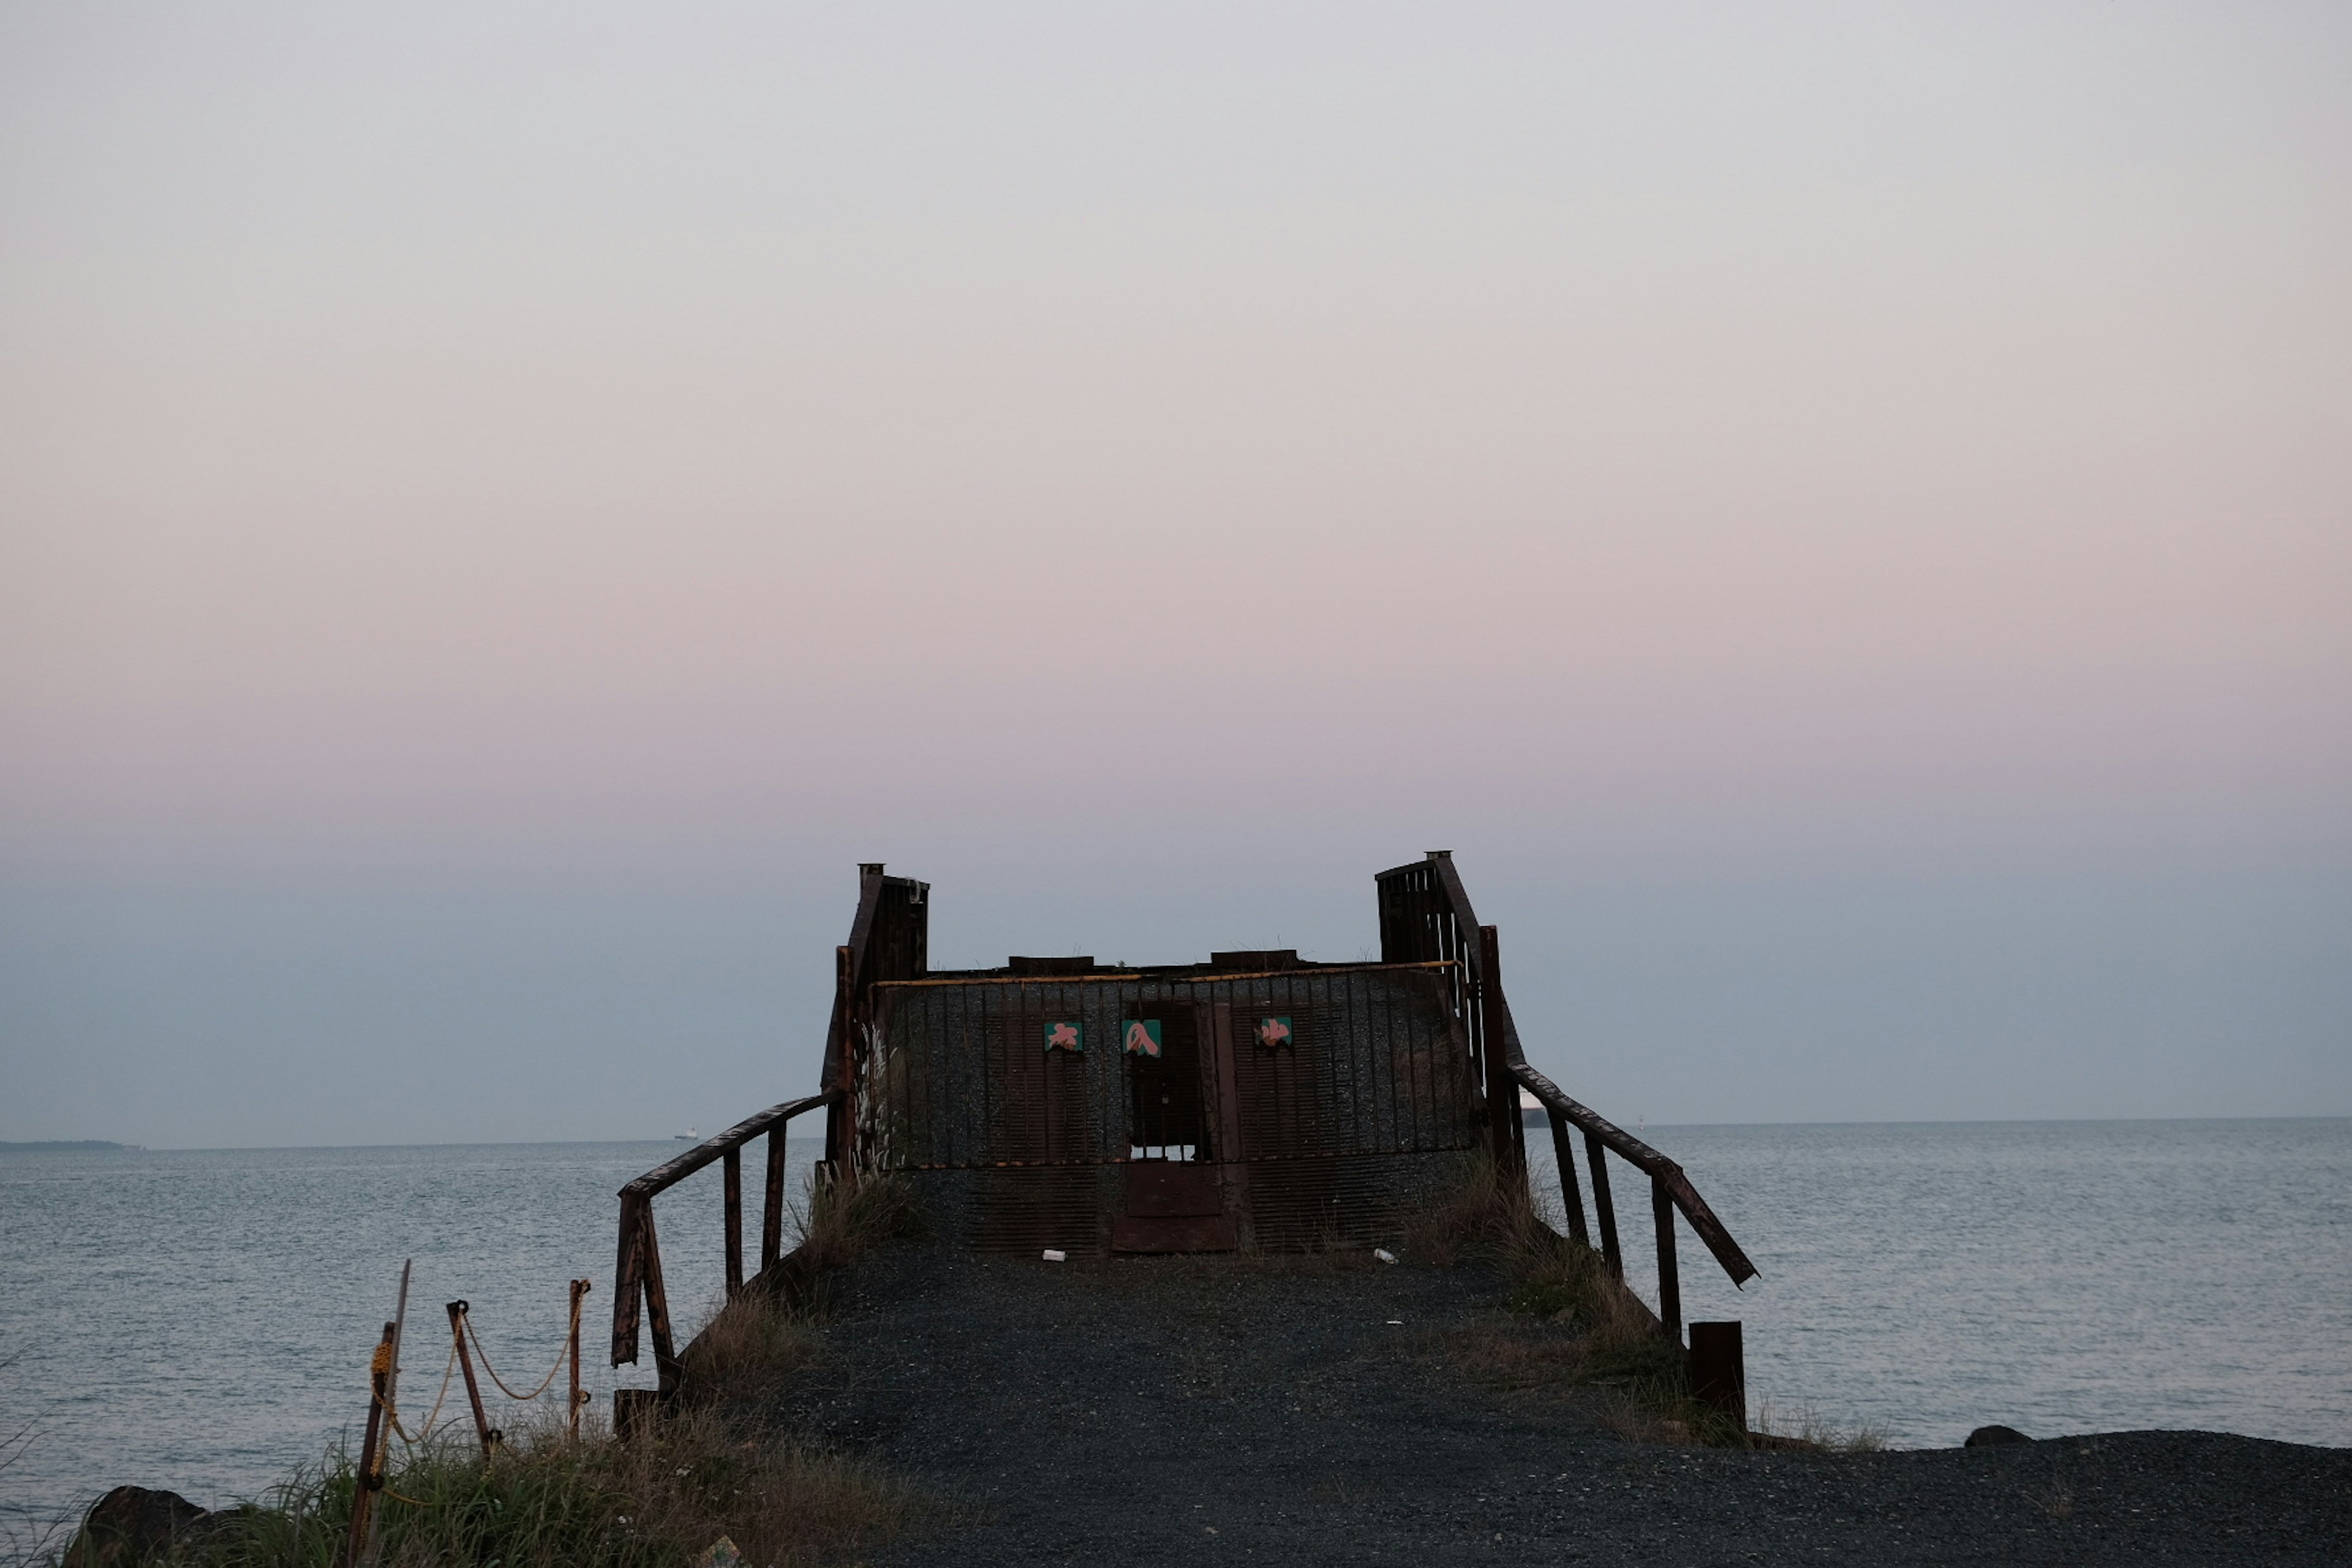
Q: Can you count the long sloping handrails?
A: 2